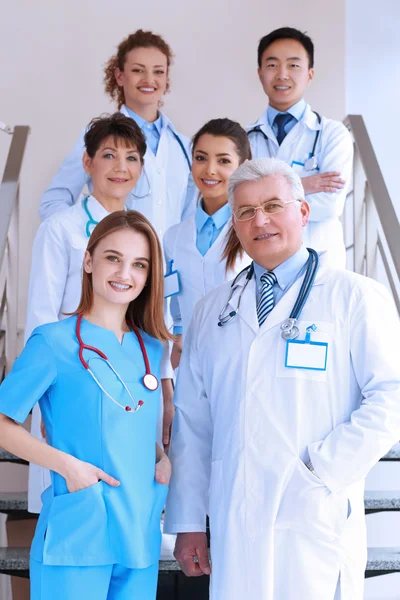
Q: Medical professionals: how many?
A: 6